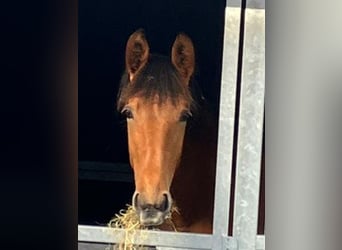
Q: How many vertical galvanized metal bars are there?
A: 2